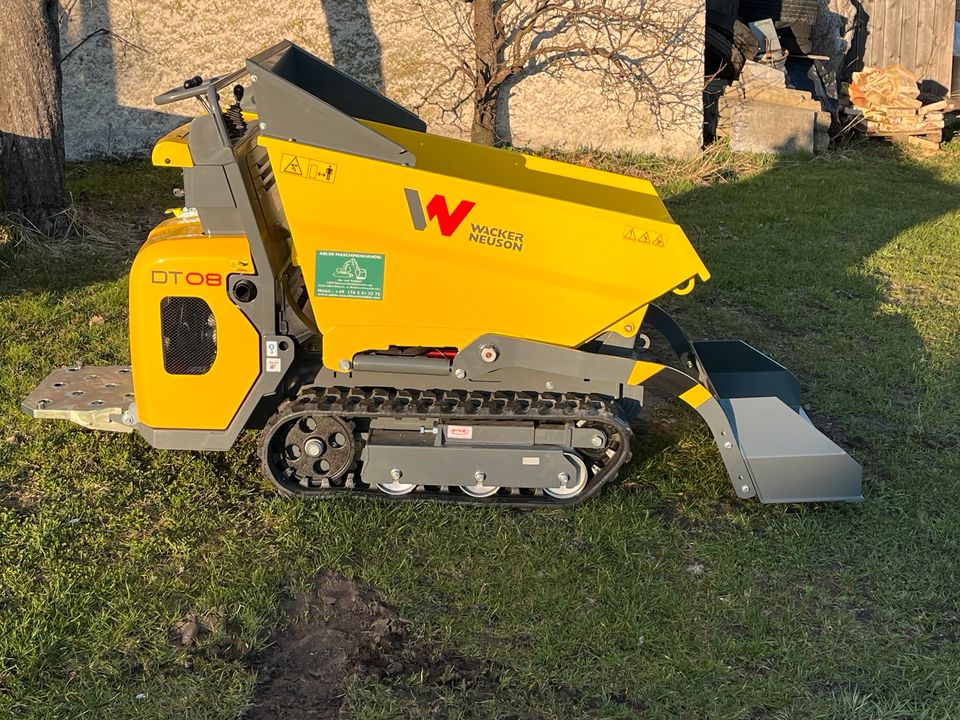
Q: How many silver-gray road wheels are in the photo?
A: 3